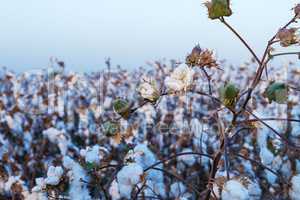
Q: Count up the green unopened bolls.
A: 4